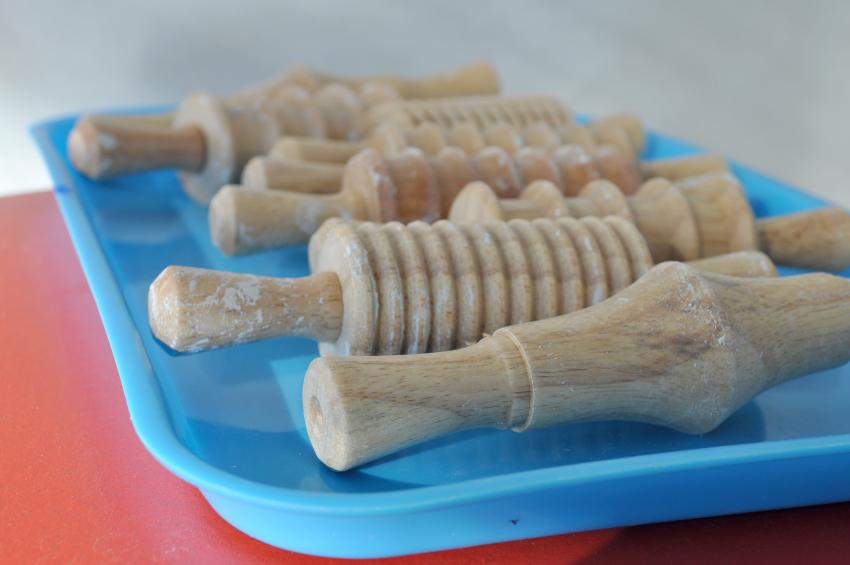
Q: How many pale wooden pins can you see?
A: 8